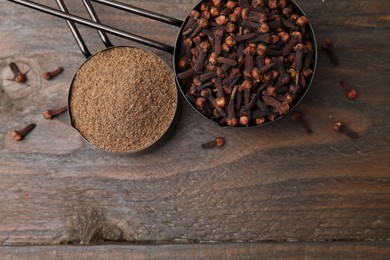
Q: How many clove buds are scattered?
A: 9